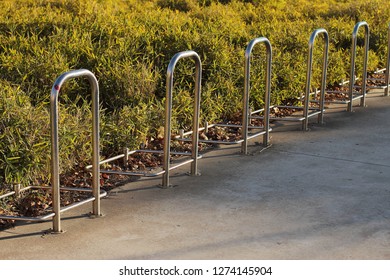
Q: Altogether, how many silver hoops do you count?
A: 5